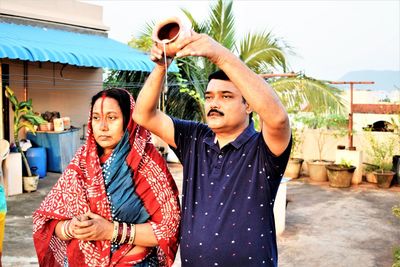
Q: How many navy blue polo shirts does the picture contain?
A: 1